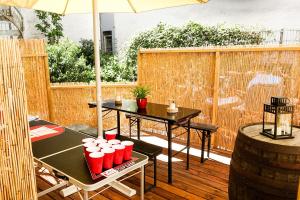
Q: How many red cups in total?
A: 11